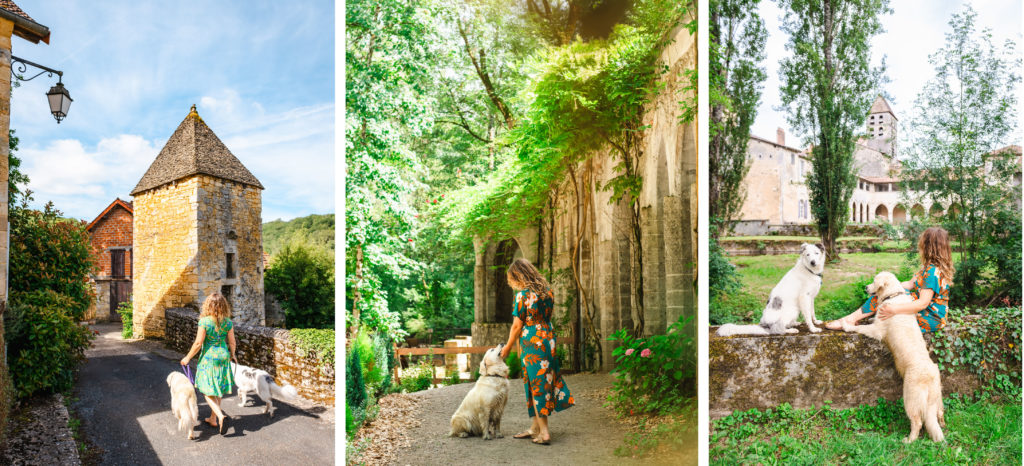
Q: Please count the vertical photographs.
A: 3